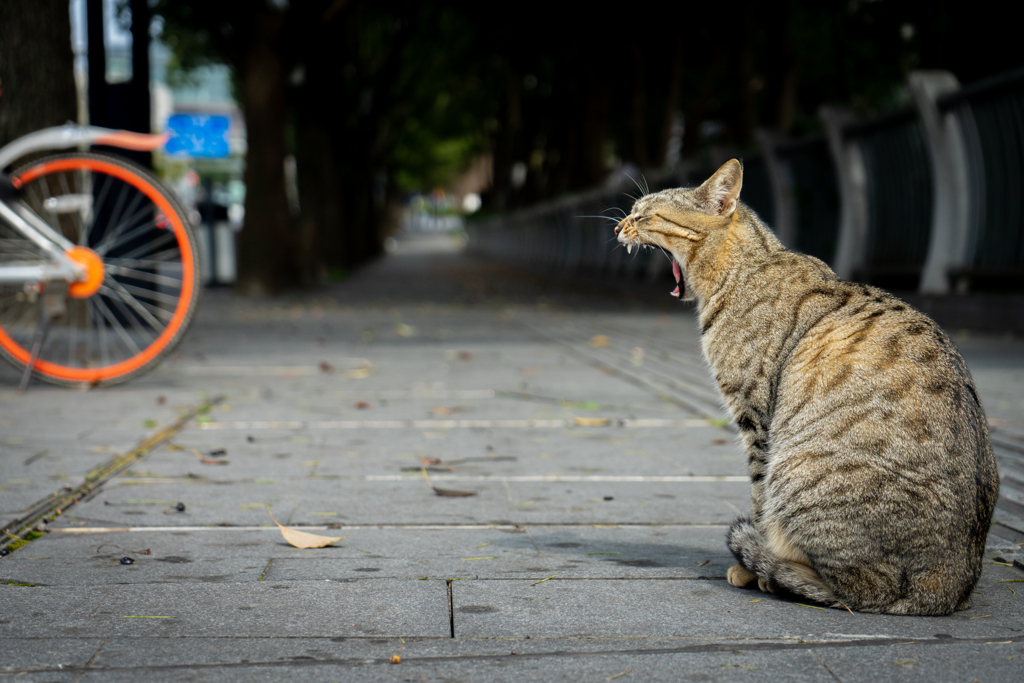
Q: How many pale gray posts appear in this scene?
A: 3